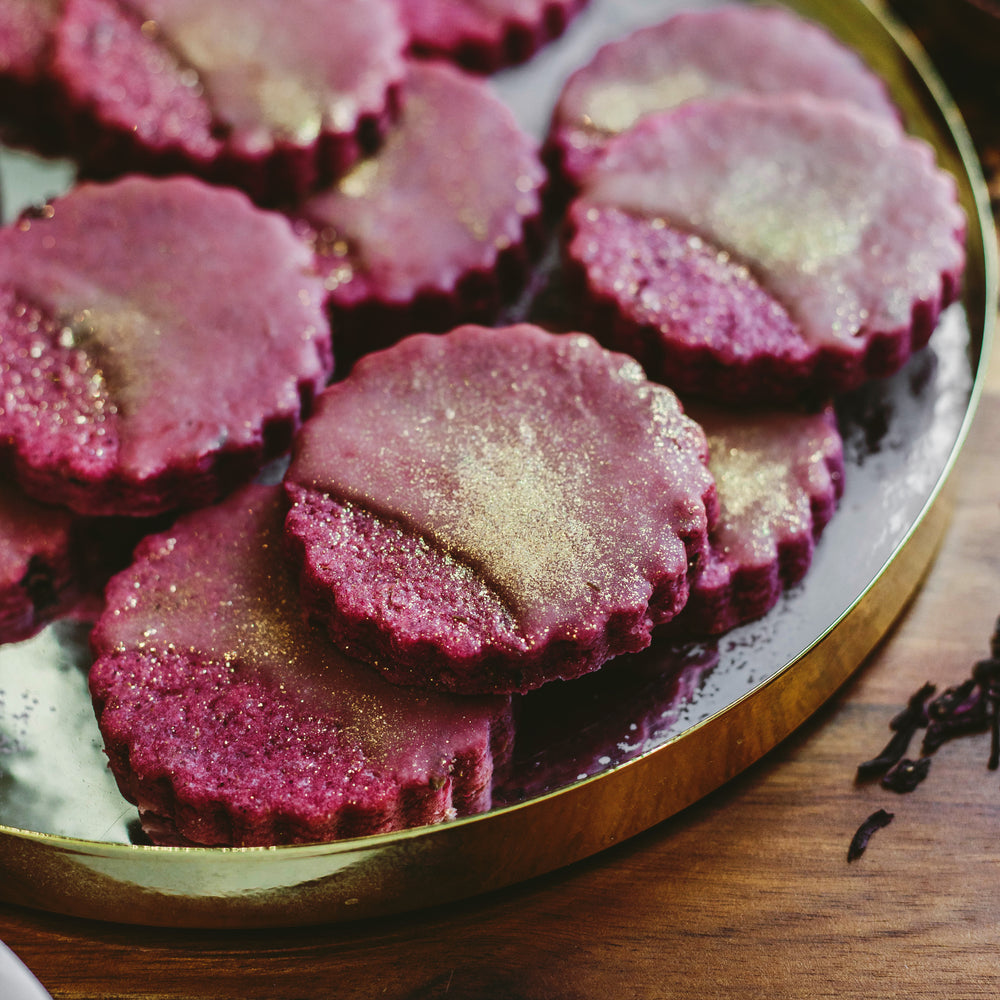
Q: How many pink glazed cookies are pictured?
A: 11